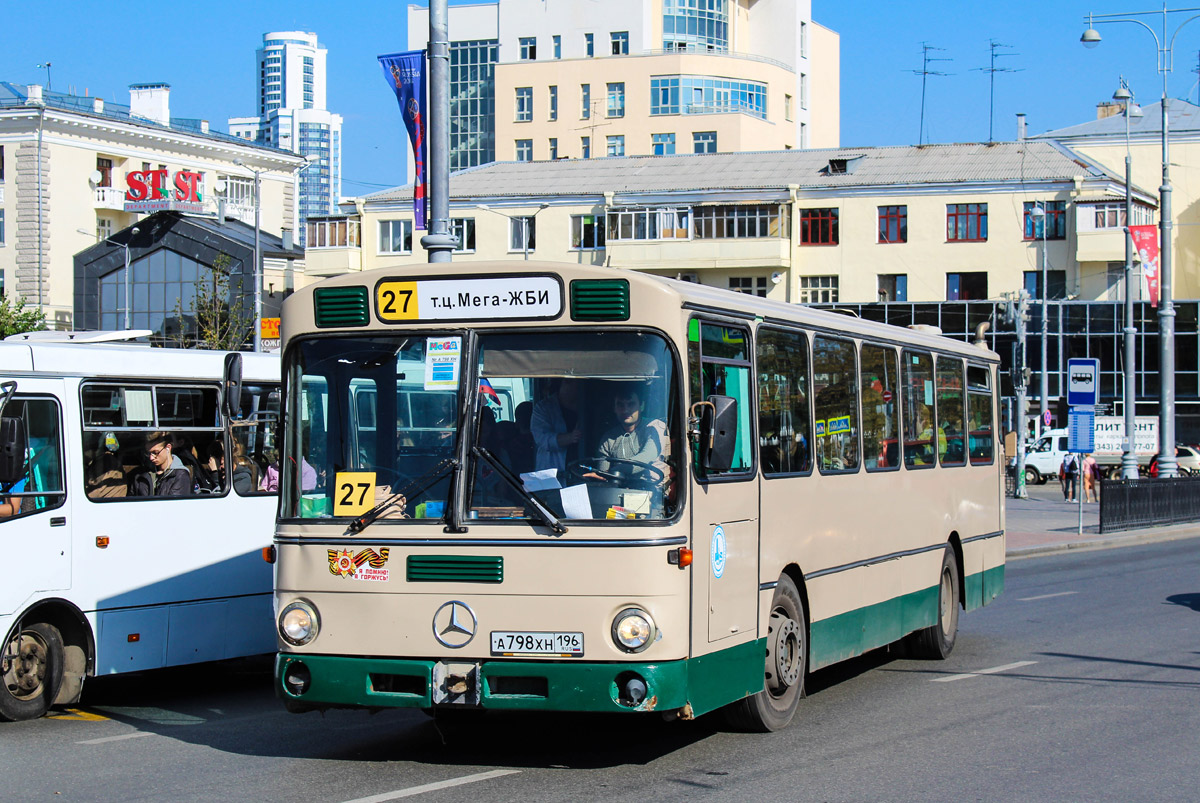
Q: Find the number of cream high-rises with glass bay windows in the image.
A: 1